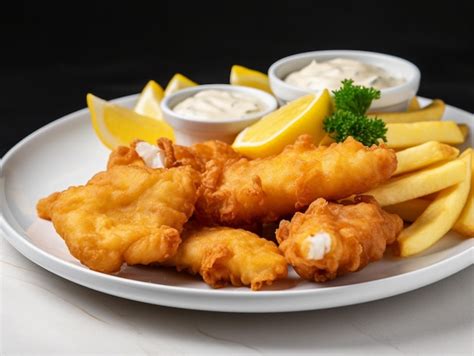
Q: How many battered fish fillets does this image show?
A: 5